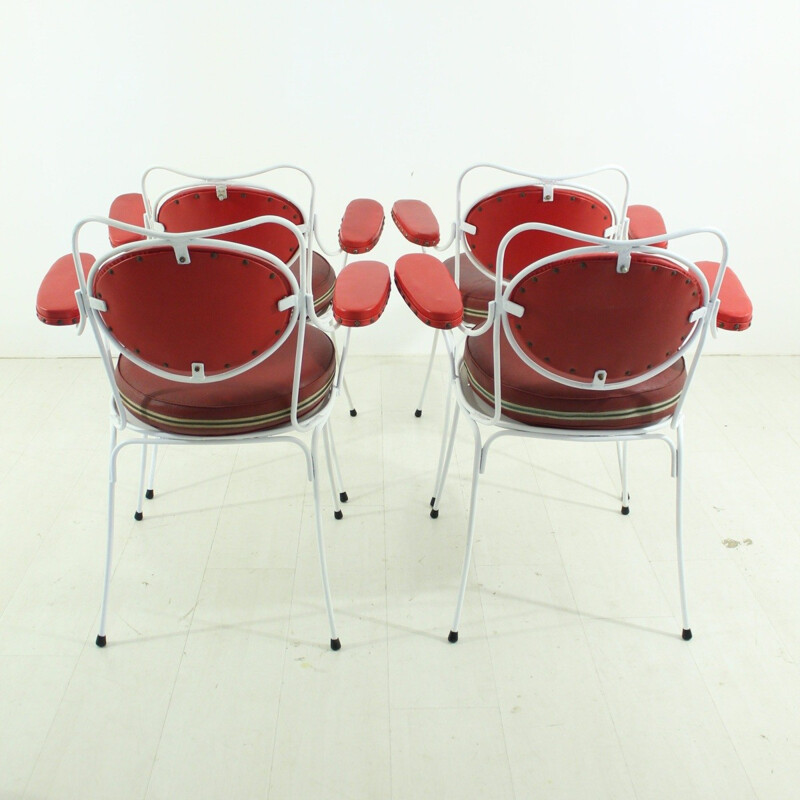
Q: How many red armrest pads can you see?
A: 8